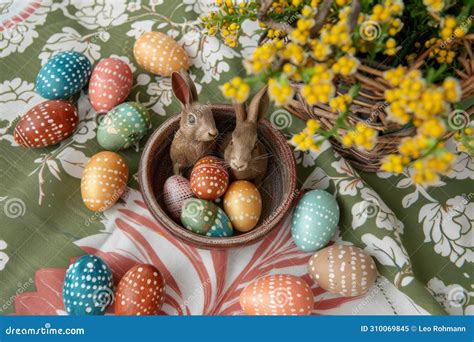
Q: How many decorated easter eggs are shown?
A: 15